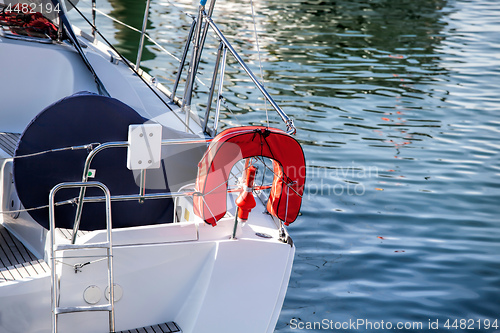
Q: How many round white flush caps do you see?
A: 2